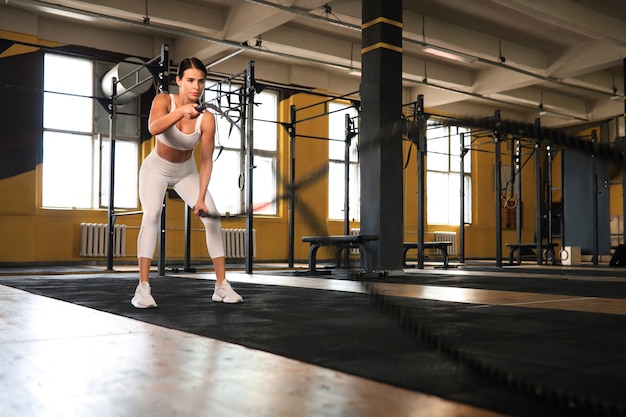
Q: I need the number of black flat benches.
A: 3